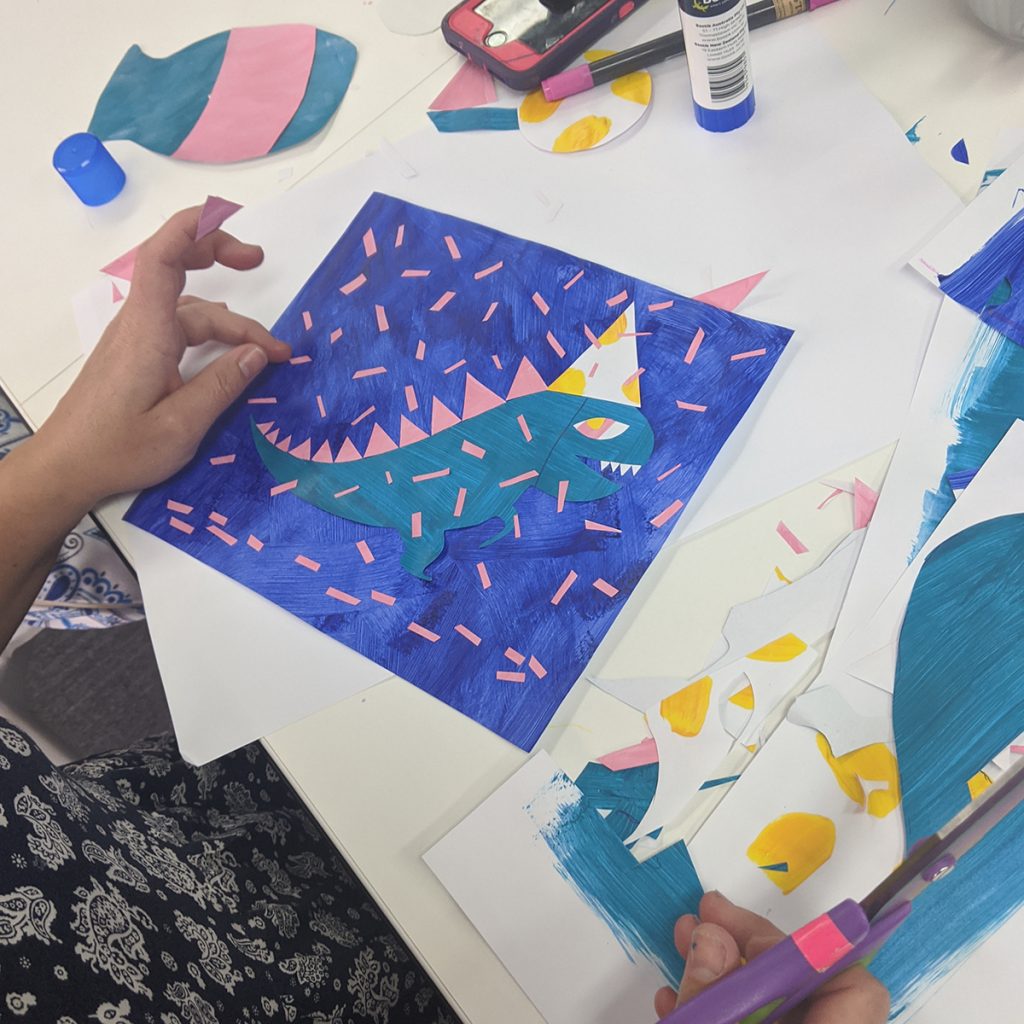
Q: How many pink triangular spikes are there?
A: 11